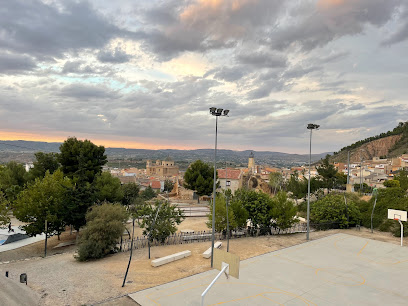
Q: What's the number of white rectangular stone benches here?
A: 2